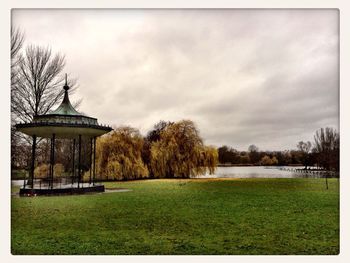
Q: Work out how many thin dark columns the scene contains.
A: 7